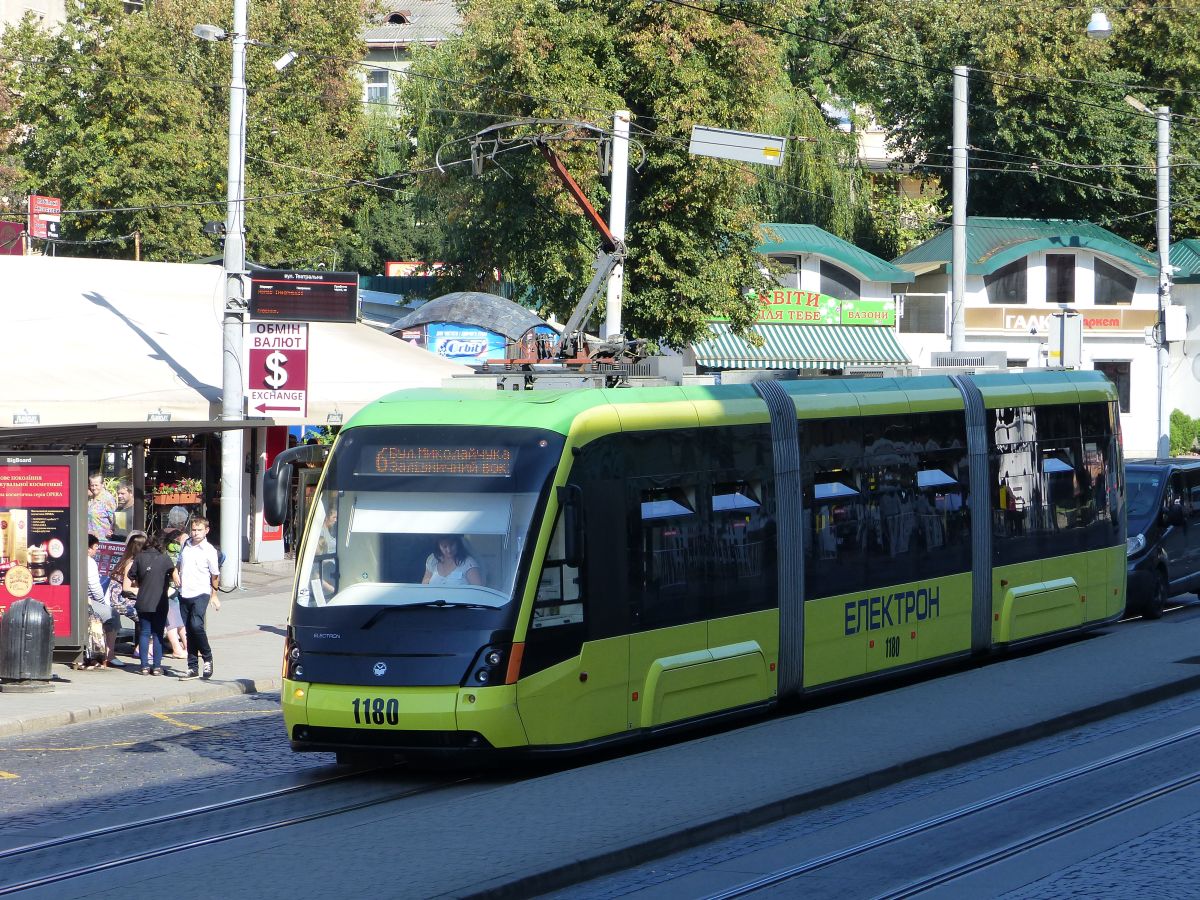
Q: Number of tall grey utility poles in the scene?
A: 4